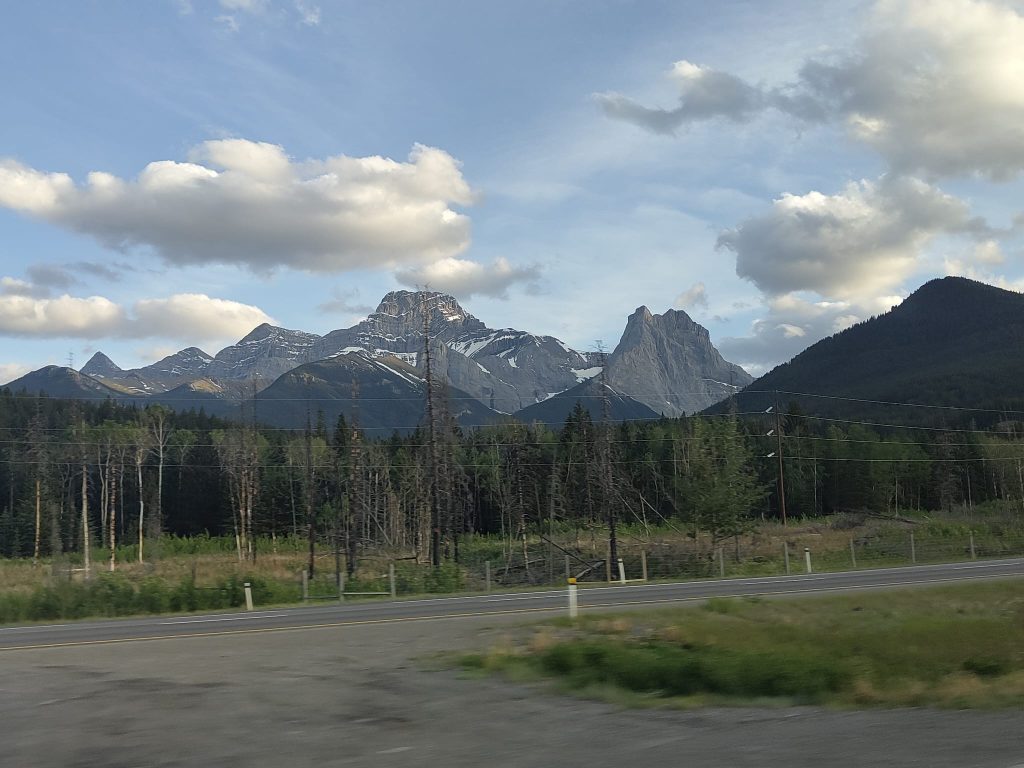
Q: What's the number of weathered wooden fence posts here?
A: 12